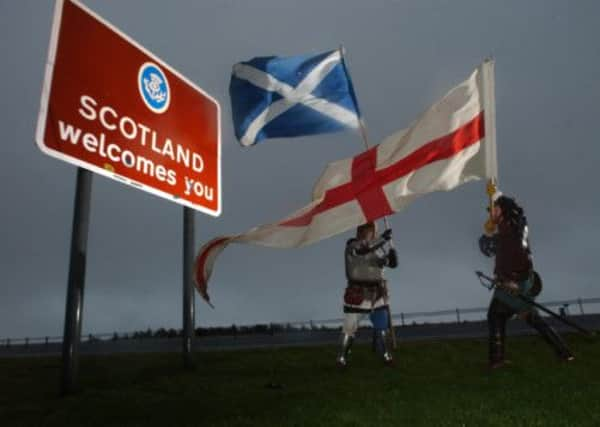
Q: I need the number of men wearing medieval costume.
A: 2